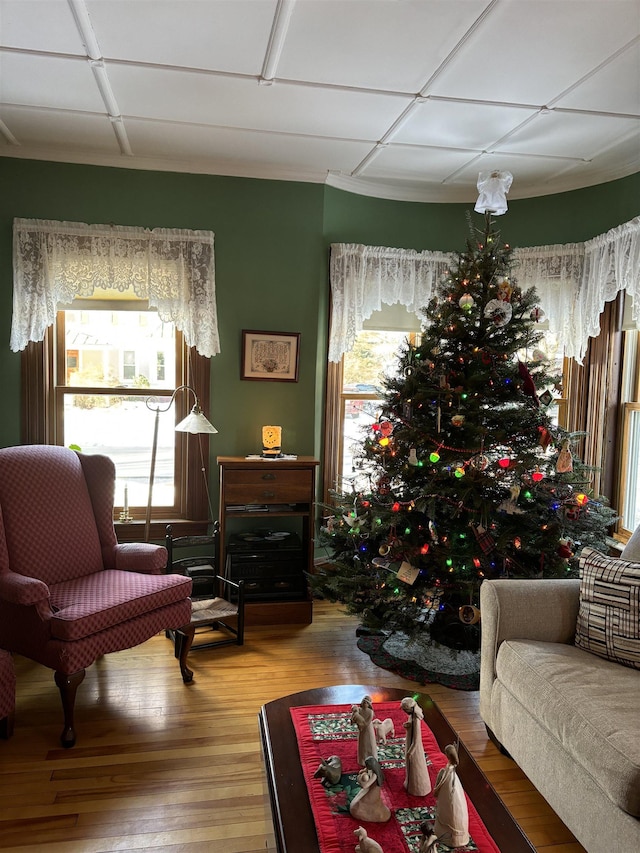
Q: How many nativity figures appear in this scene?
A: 8